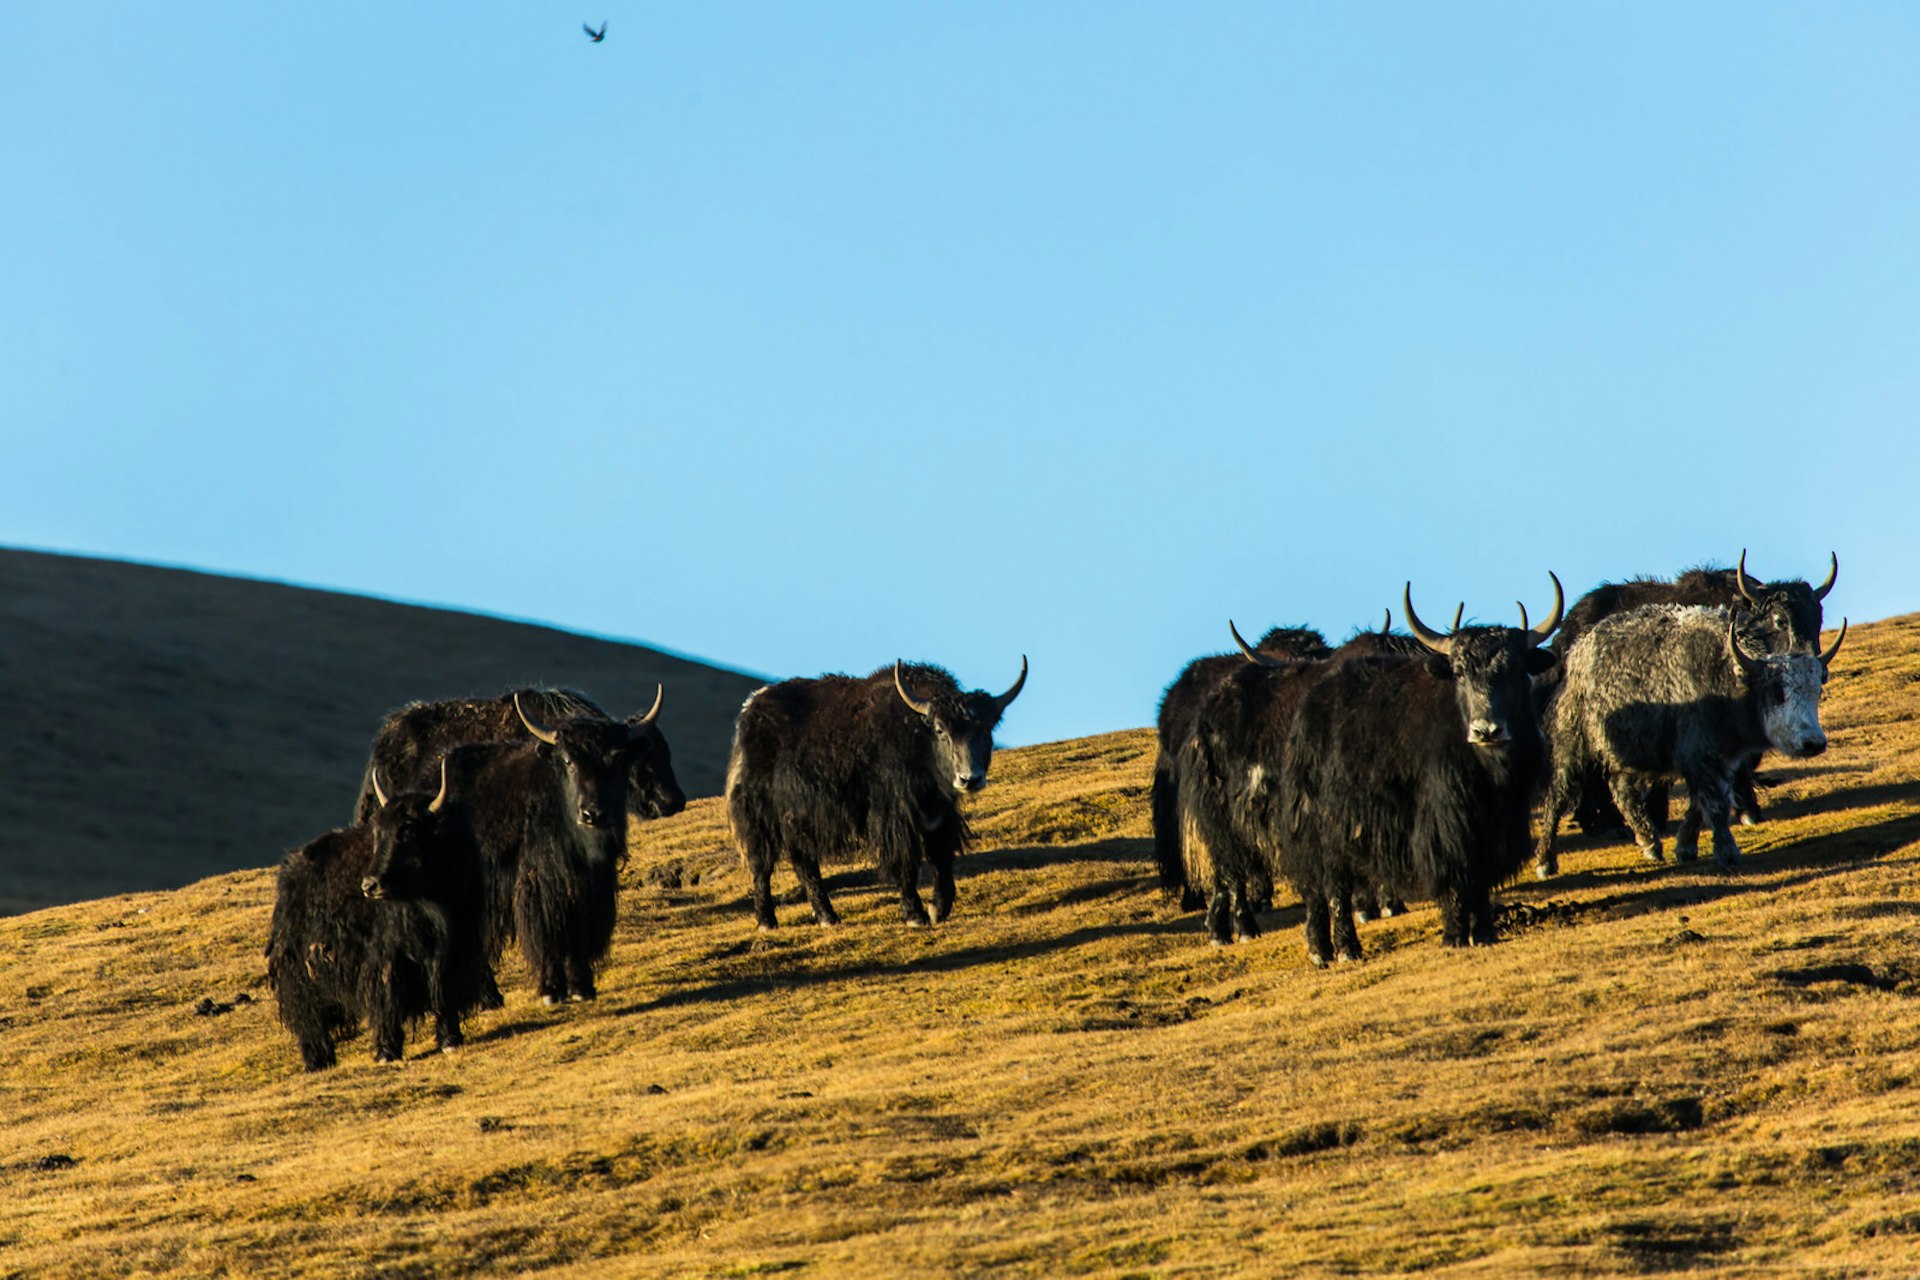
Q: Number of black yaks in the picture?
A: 8